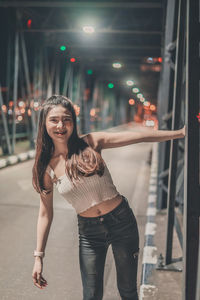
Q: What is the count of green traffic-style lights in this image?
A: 3